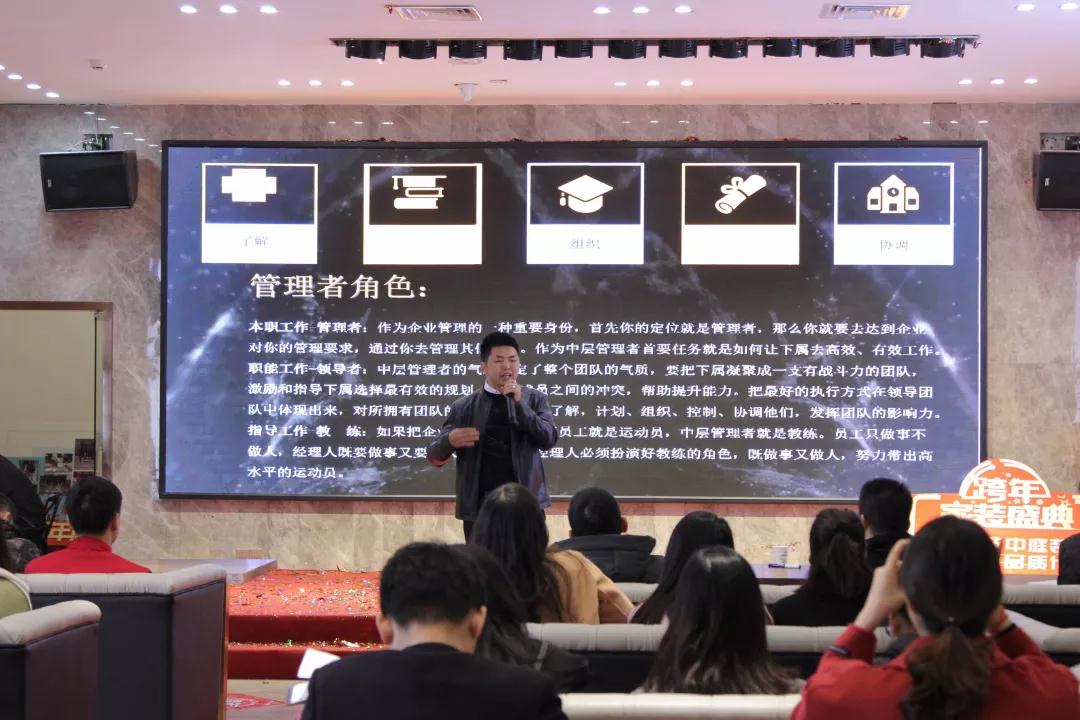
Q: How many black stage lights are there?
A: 12